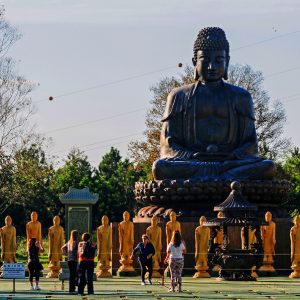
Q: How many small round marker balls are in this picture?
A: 2